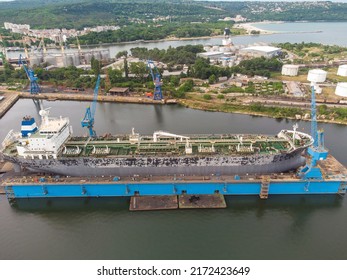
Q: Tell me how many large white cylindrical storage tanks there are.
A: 4